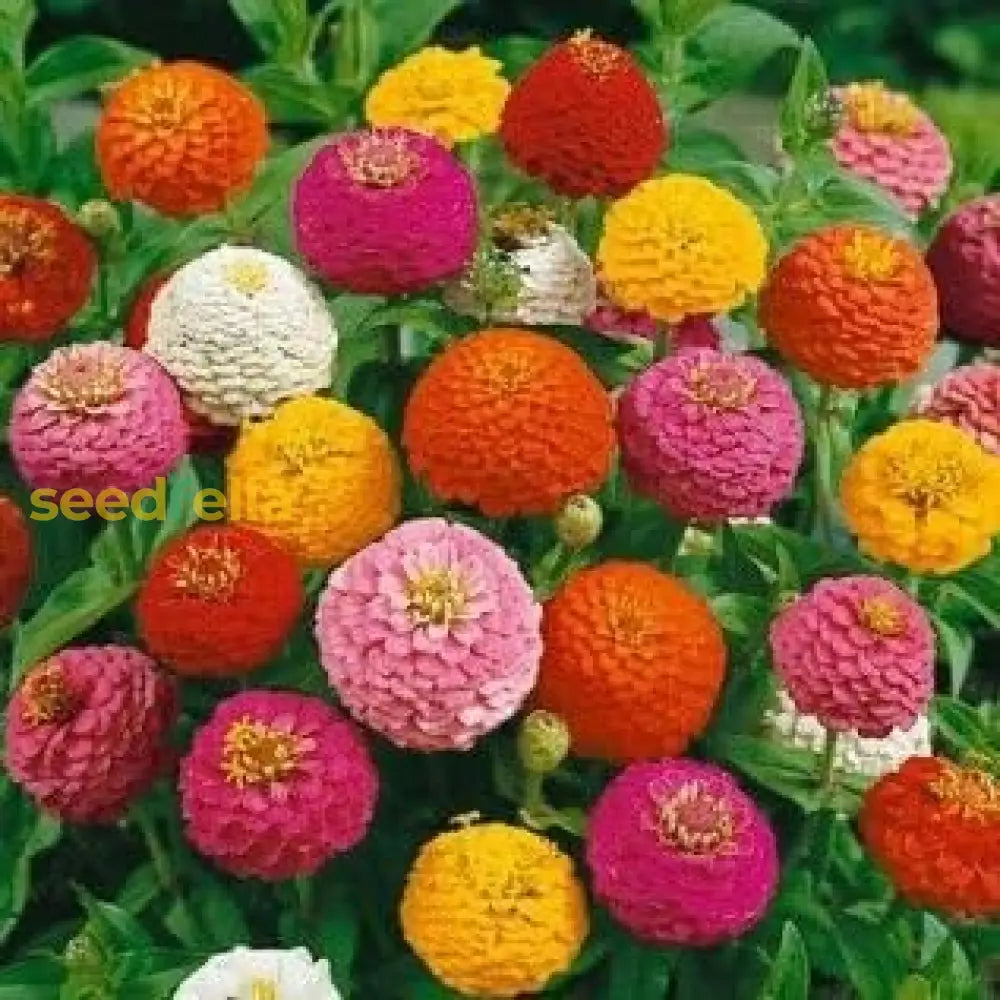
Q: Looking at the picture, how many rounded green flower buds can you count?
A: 3